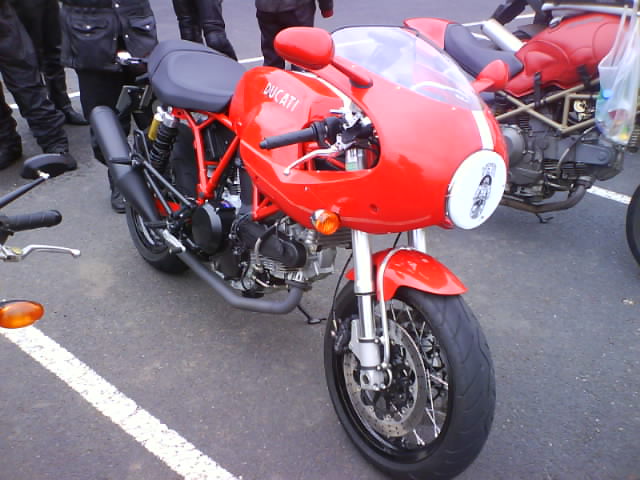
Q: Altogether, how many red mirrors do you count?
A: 2